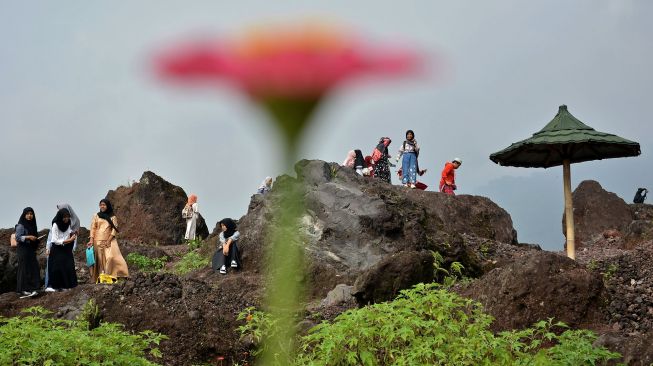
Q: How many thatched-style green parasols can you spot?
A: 1